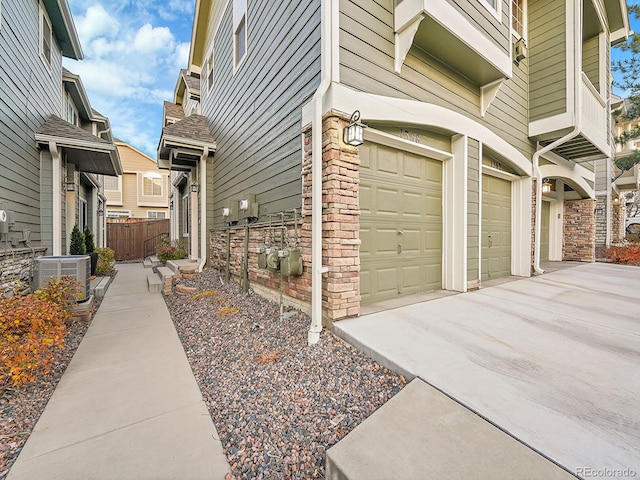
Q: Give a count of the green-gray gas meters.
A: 3